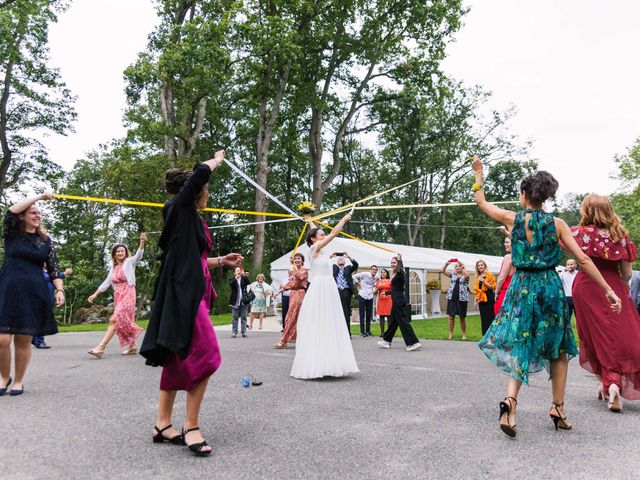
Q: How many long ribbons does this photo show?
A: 8